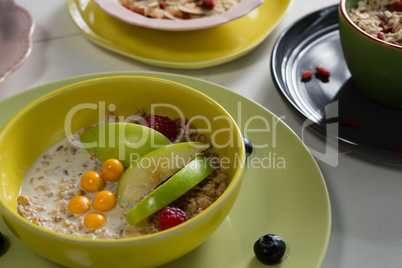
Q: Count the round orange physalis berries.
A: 5